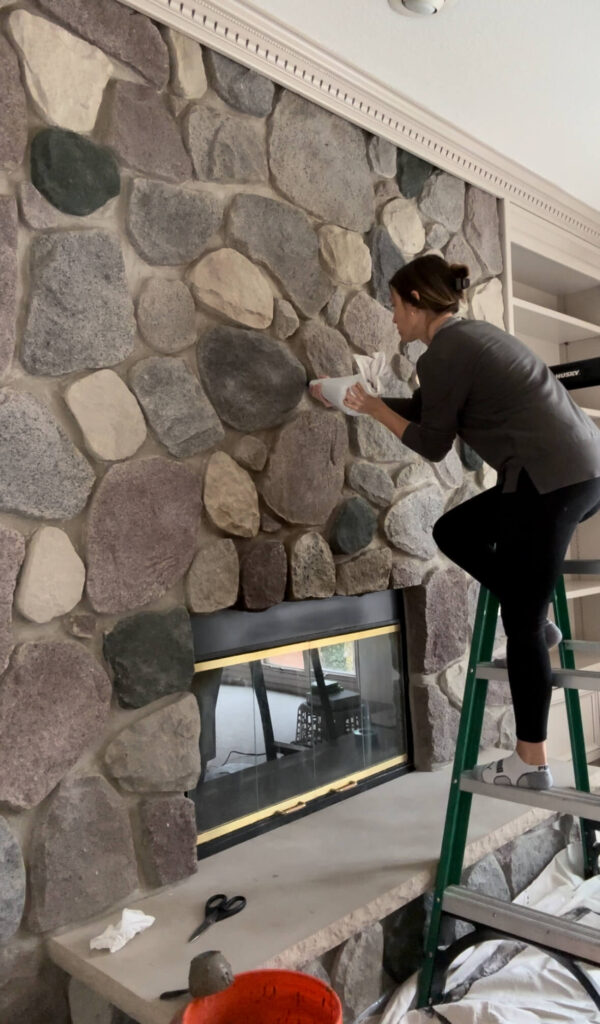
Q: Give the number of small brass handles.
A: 2